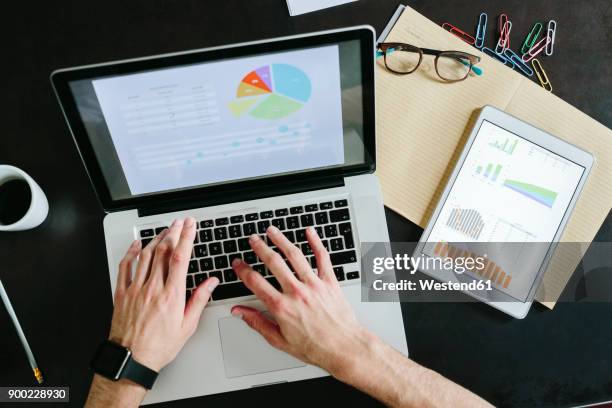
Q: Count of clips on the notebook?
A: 0